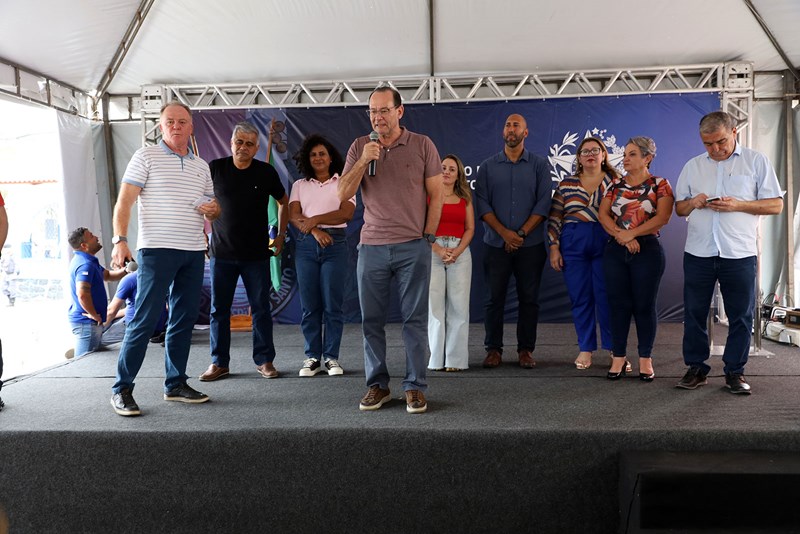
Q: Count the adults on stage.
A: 9